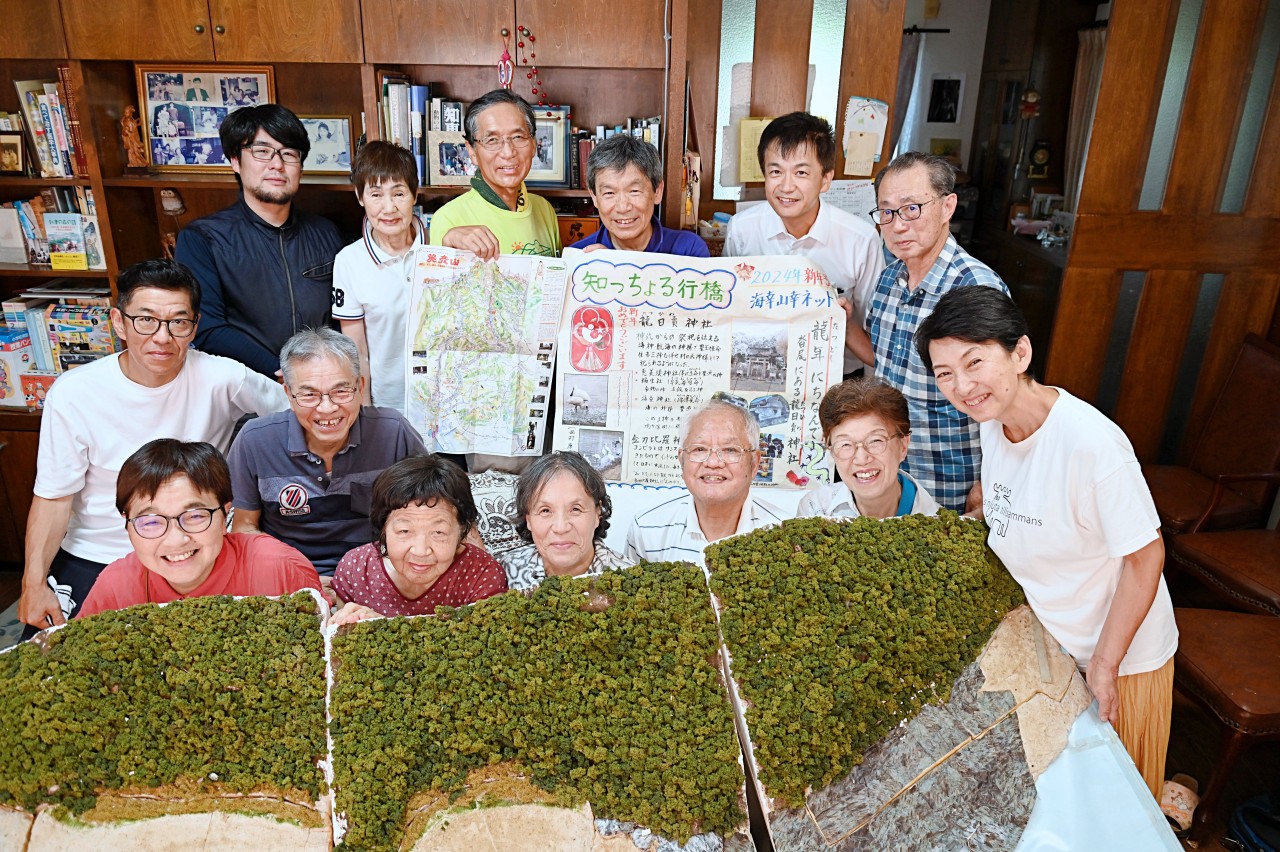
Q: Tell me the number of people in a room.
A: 14